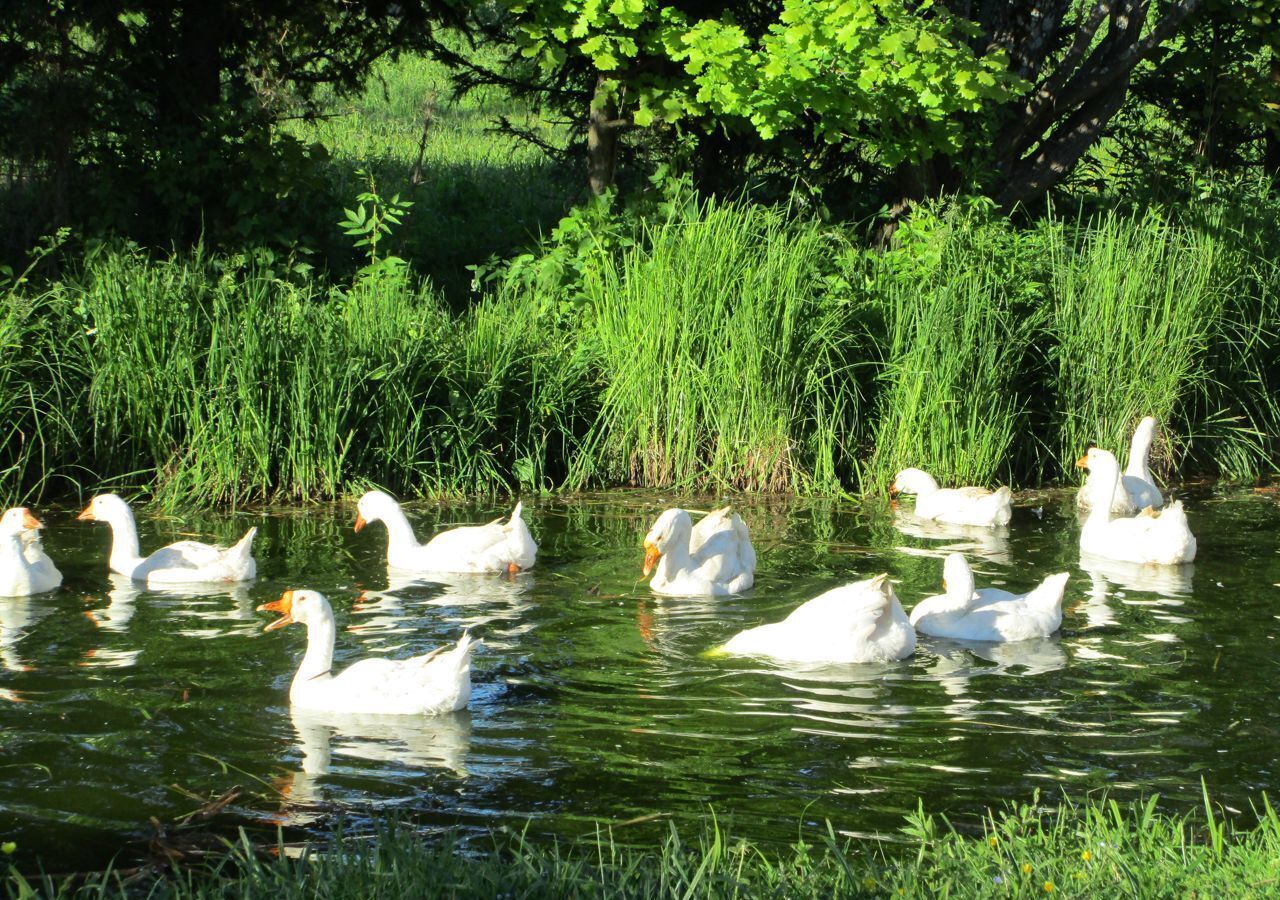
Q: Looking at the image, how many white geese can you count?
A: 10